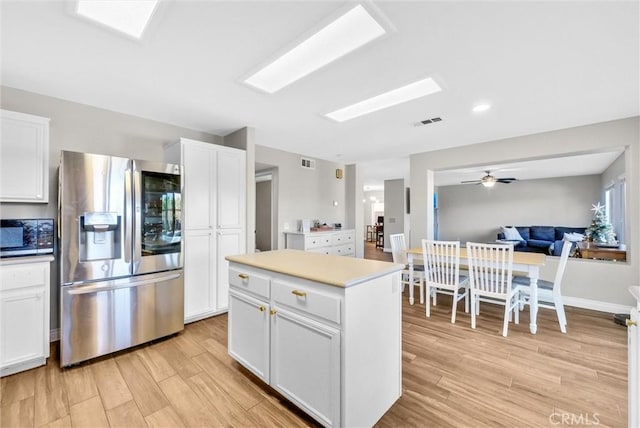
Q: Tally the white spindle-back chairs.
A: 4